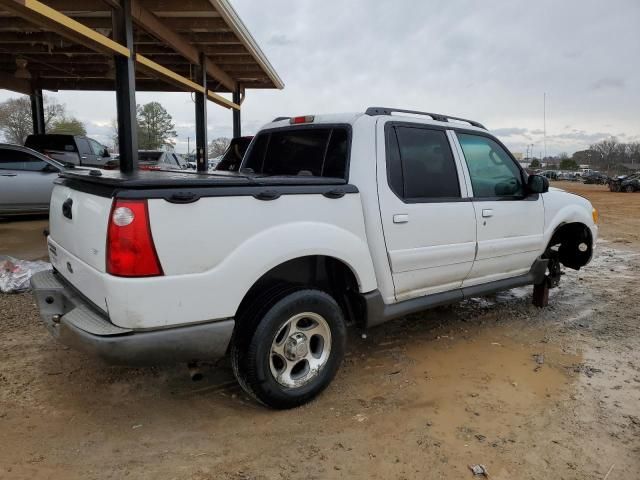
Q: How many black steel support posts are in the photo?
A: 4